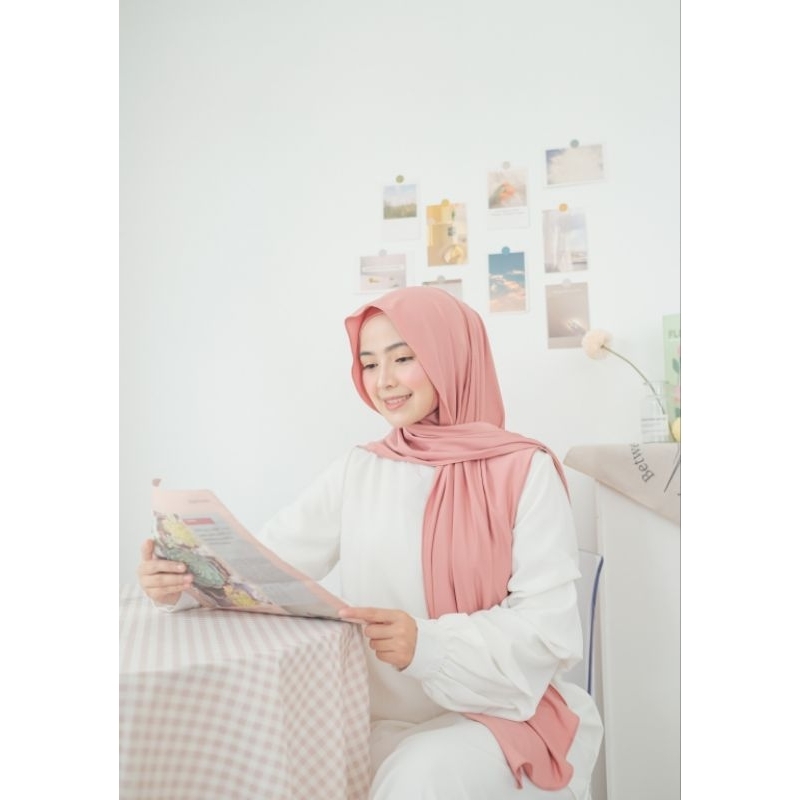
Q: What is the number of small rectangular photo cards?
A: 9